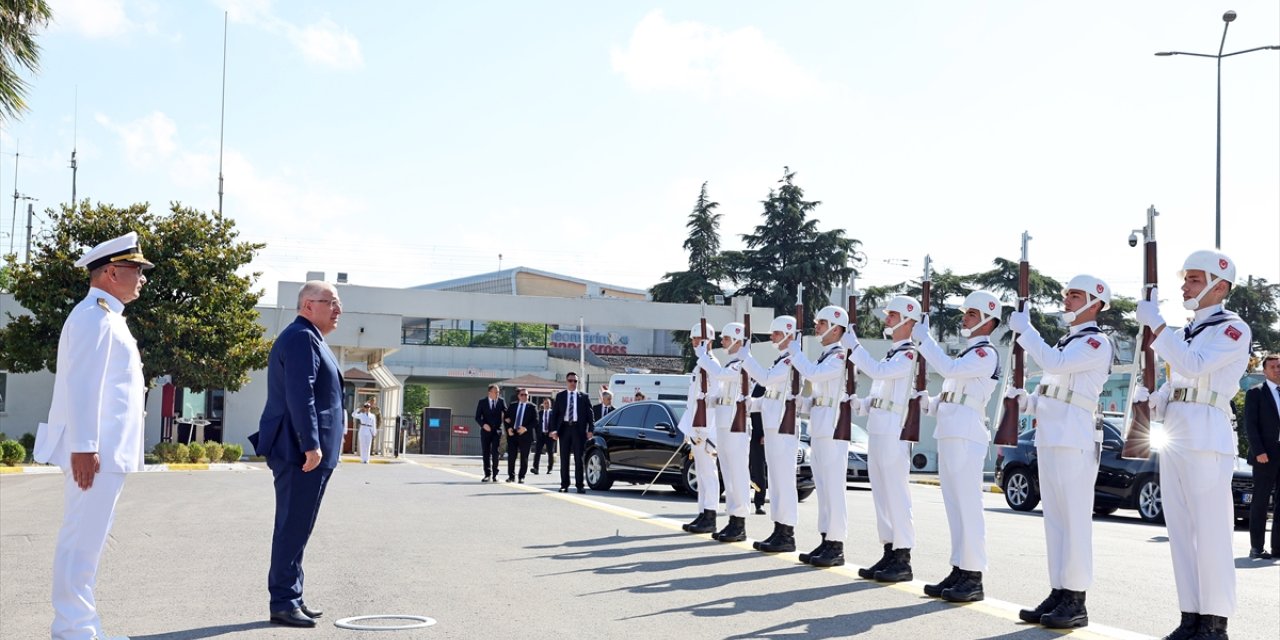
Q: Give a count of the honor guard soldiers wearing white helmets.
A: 8